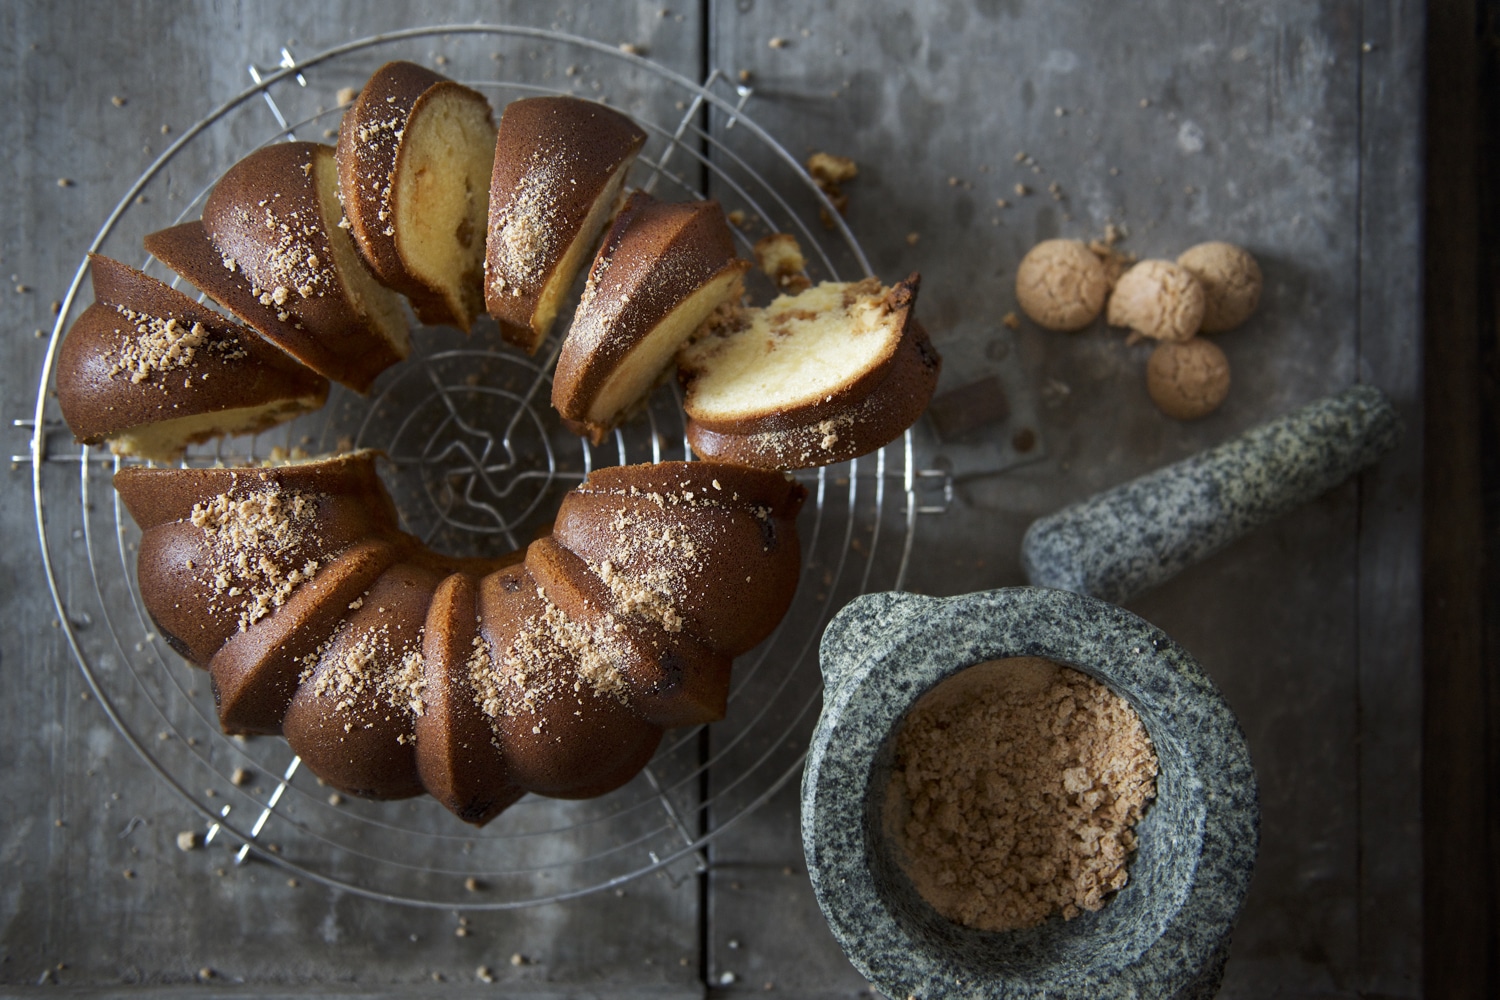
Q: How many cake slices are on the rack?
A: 6